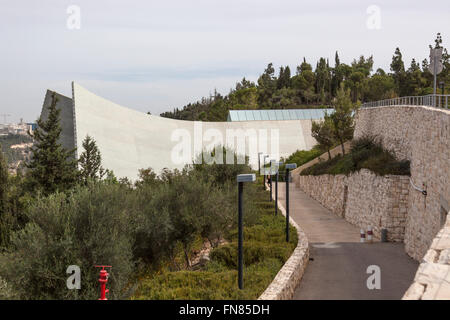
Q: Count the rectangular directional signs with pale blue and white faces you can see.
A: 0